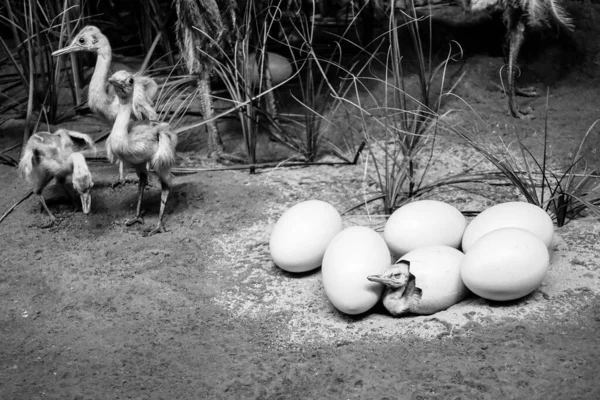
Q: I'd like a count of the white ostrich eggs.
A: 6